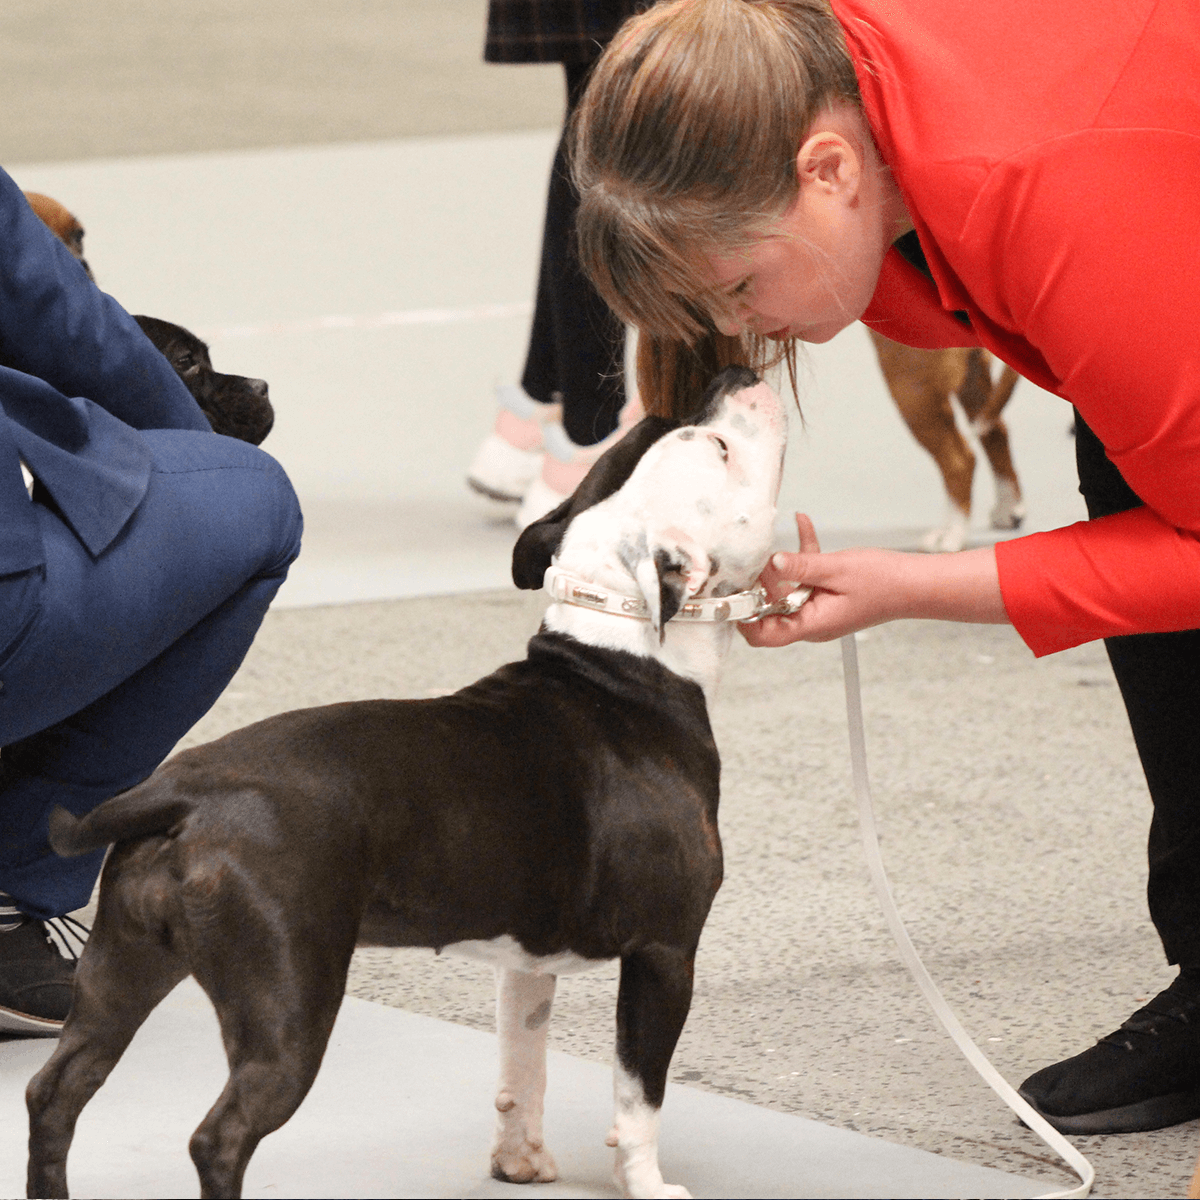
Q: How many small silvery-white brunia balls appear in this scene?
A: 0